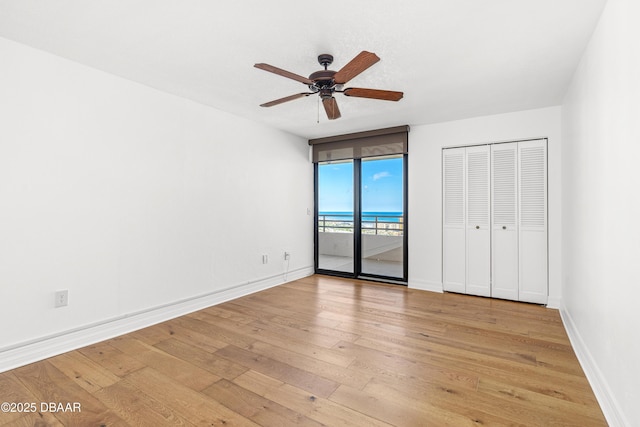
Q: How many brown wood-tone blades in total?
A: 5